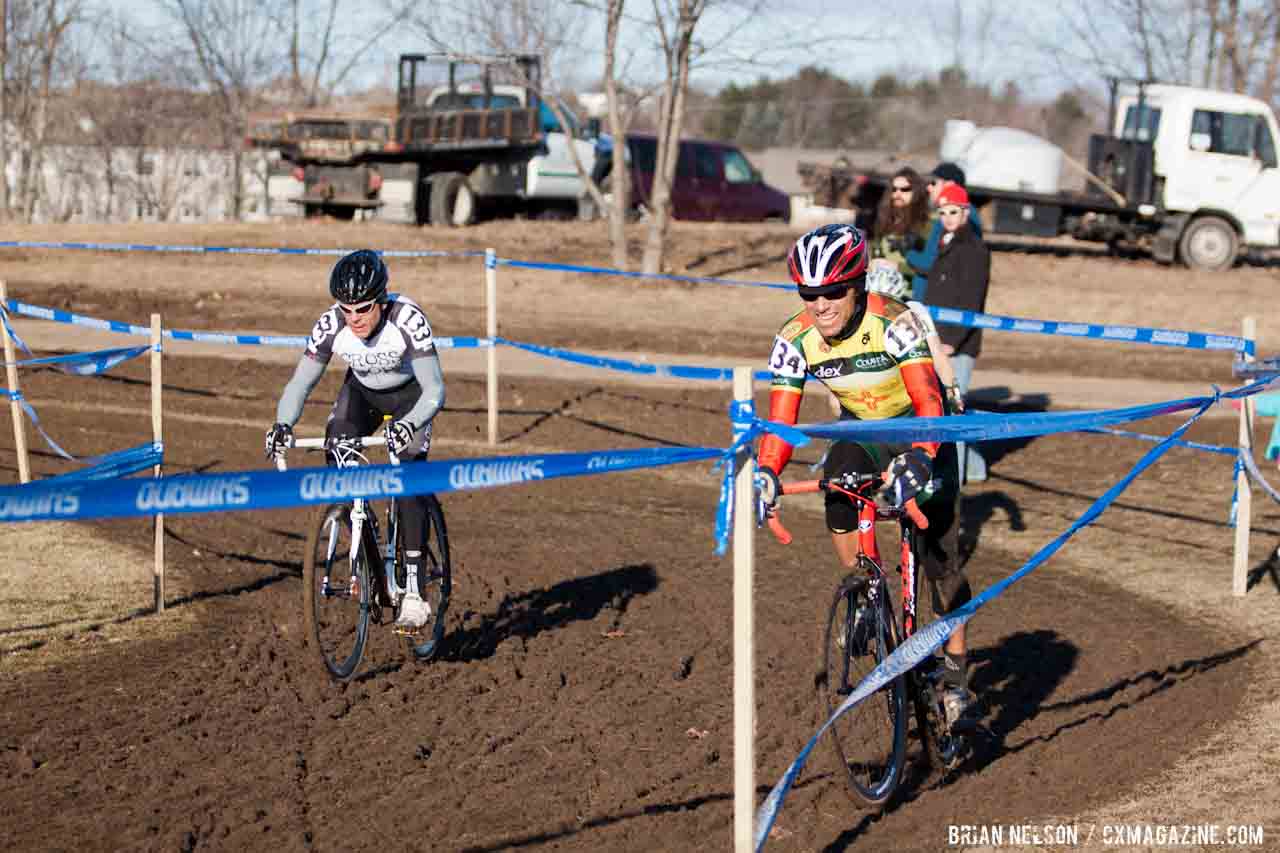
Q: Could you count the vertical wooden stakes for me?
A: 5